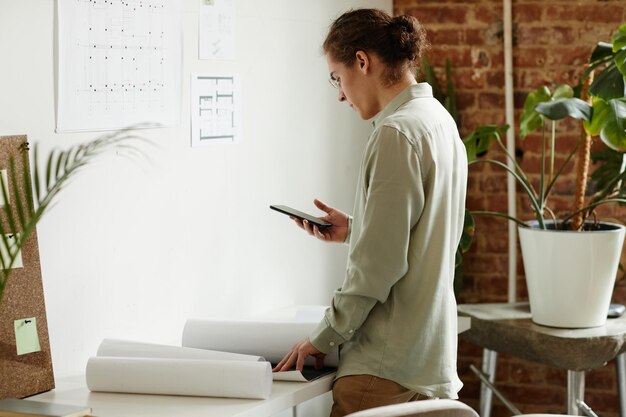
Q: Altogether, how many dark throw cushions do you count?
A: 0